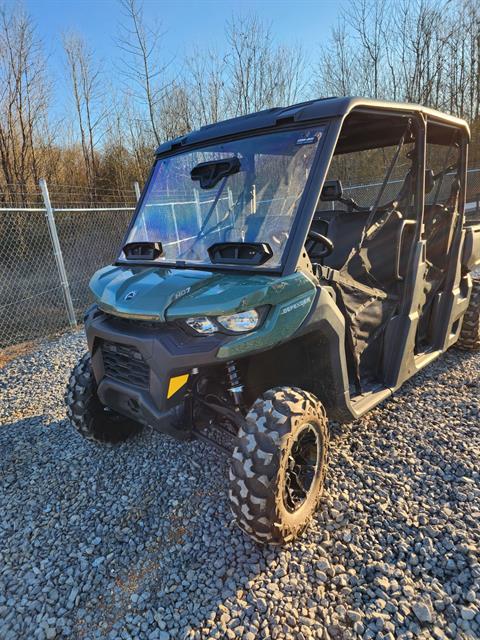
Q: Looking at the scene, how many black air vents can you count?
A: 3